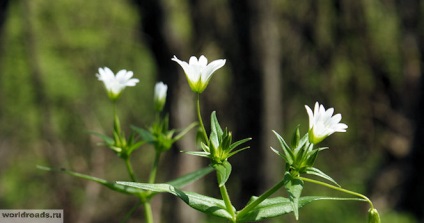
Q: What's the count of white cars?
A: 0